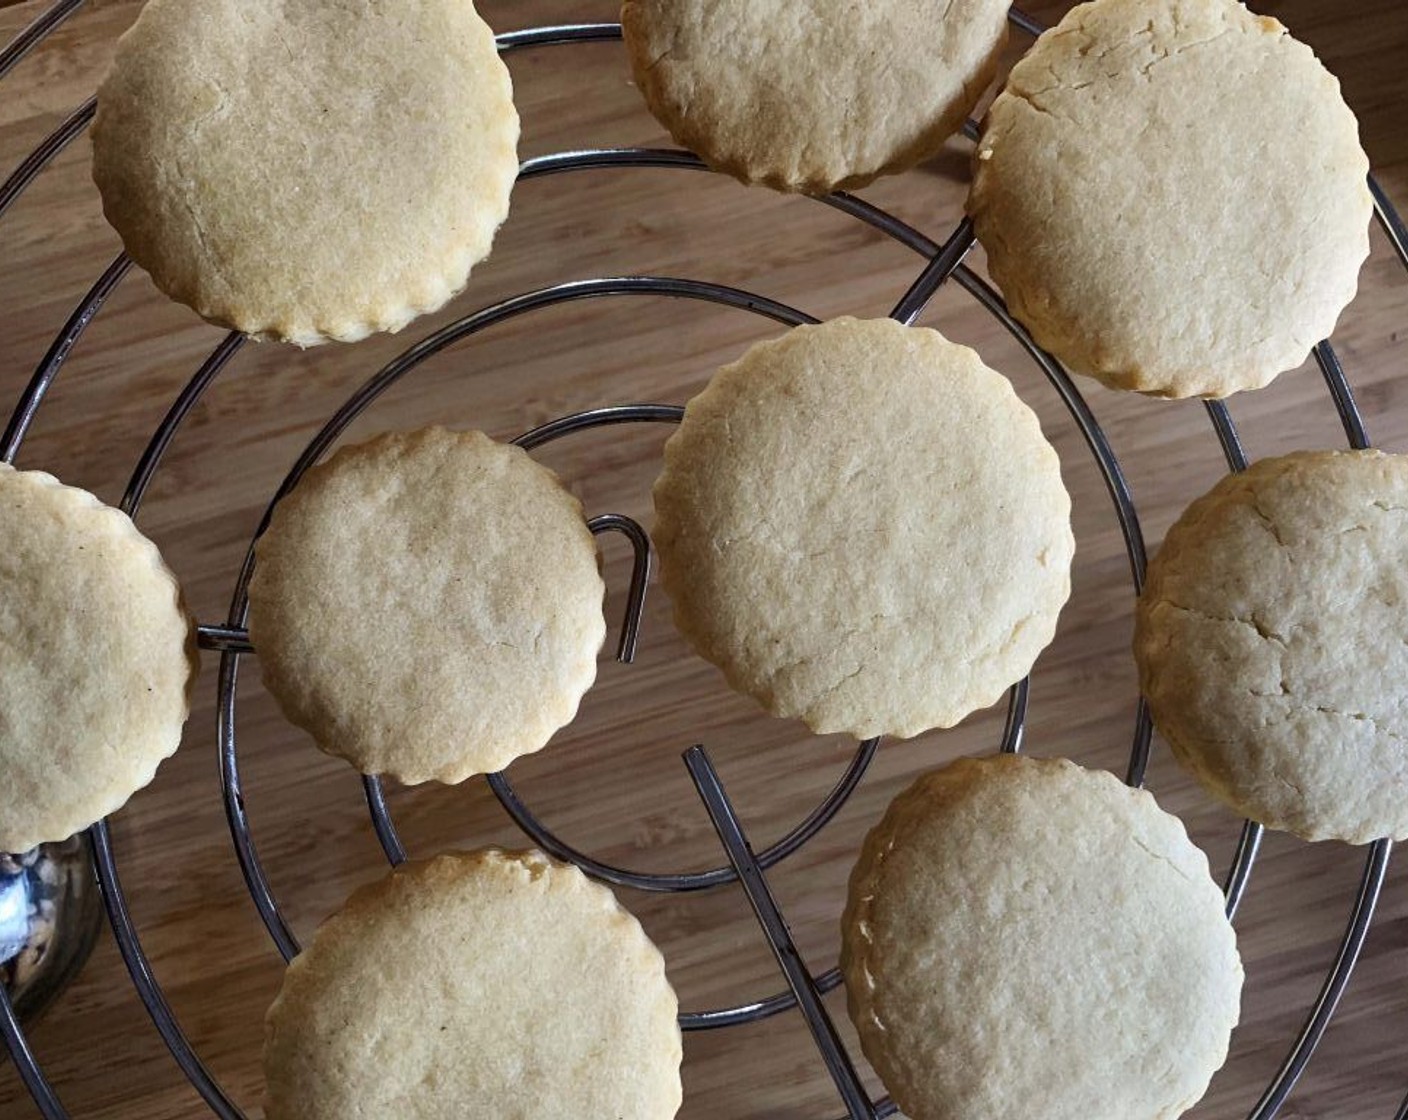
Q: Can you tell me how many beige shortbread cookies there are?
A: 9